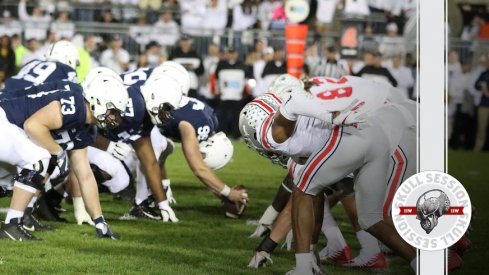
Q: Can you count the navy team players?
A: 6